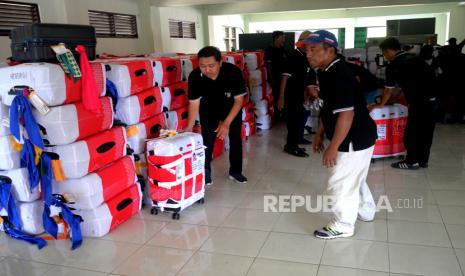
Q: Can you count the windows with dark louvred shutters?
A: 3